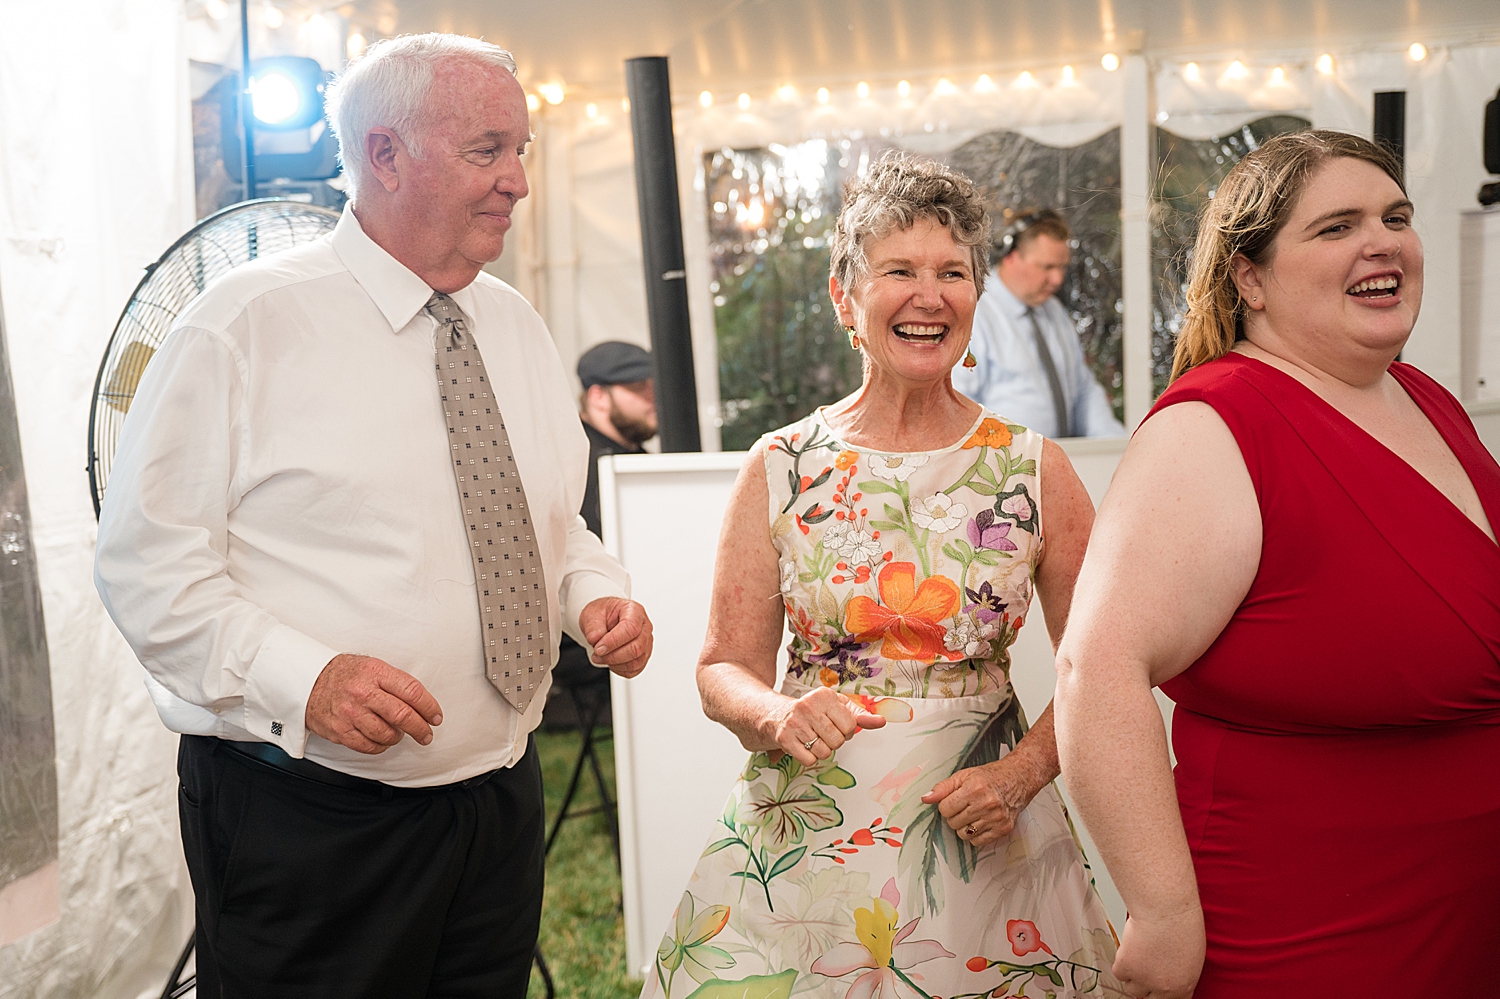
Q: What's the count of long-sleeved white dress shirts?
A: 1